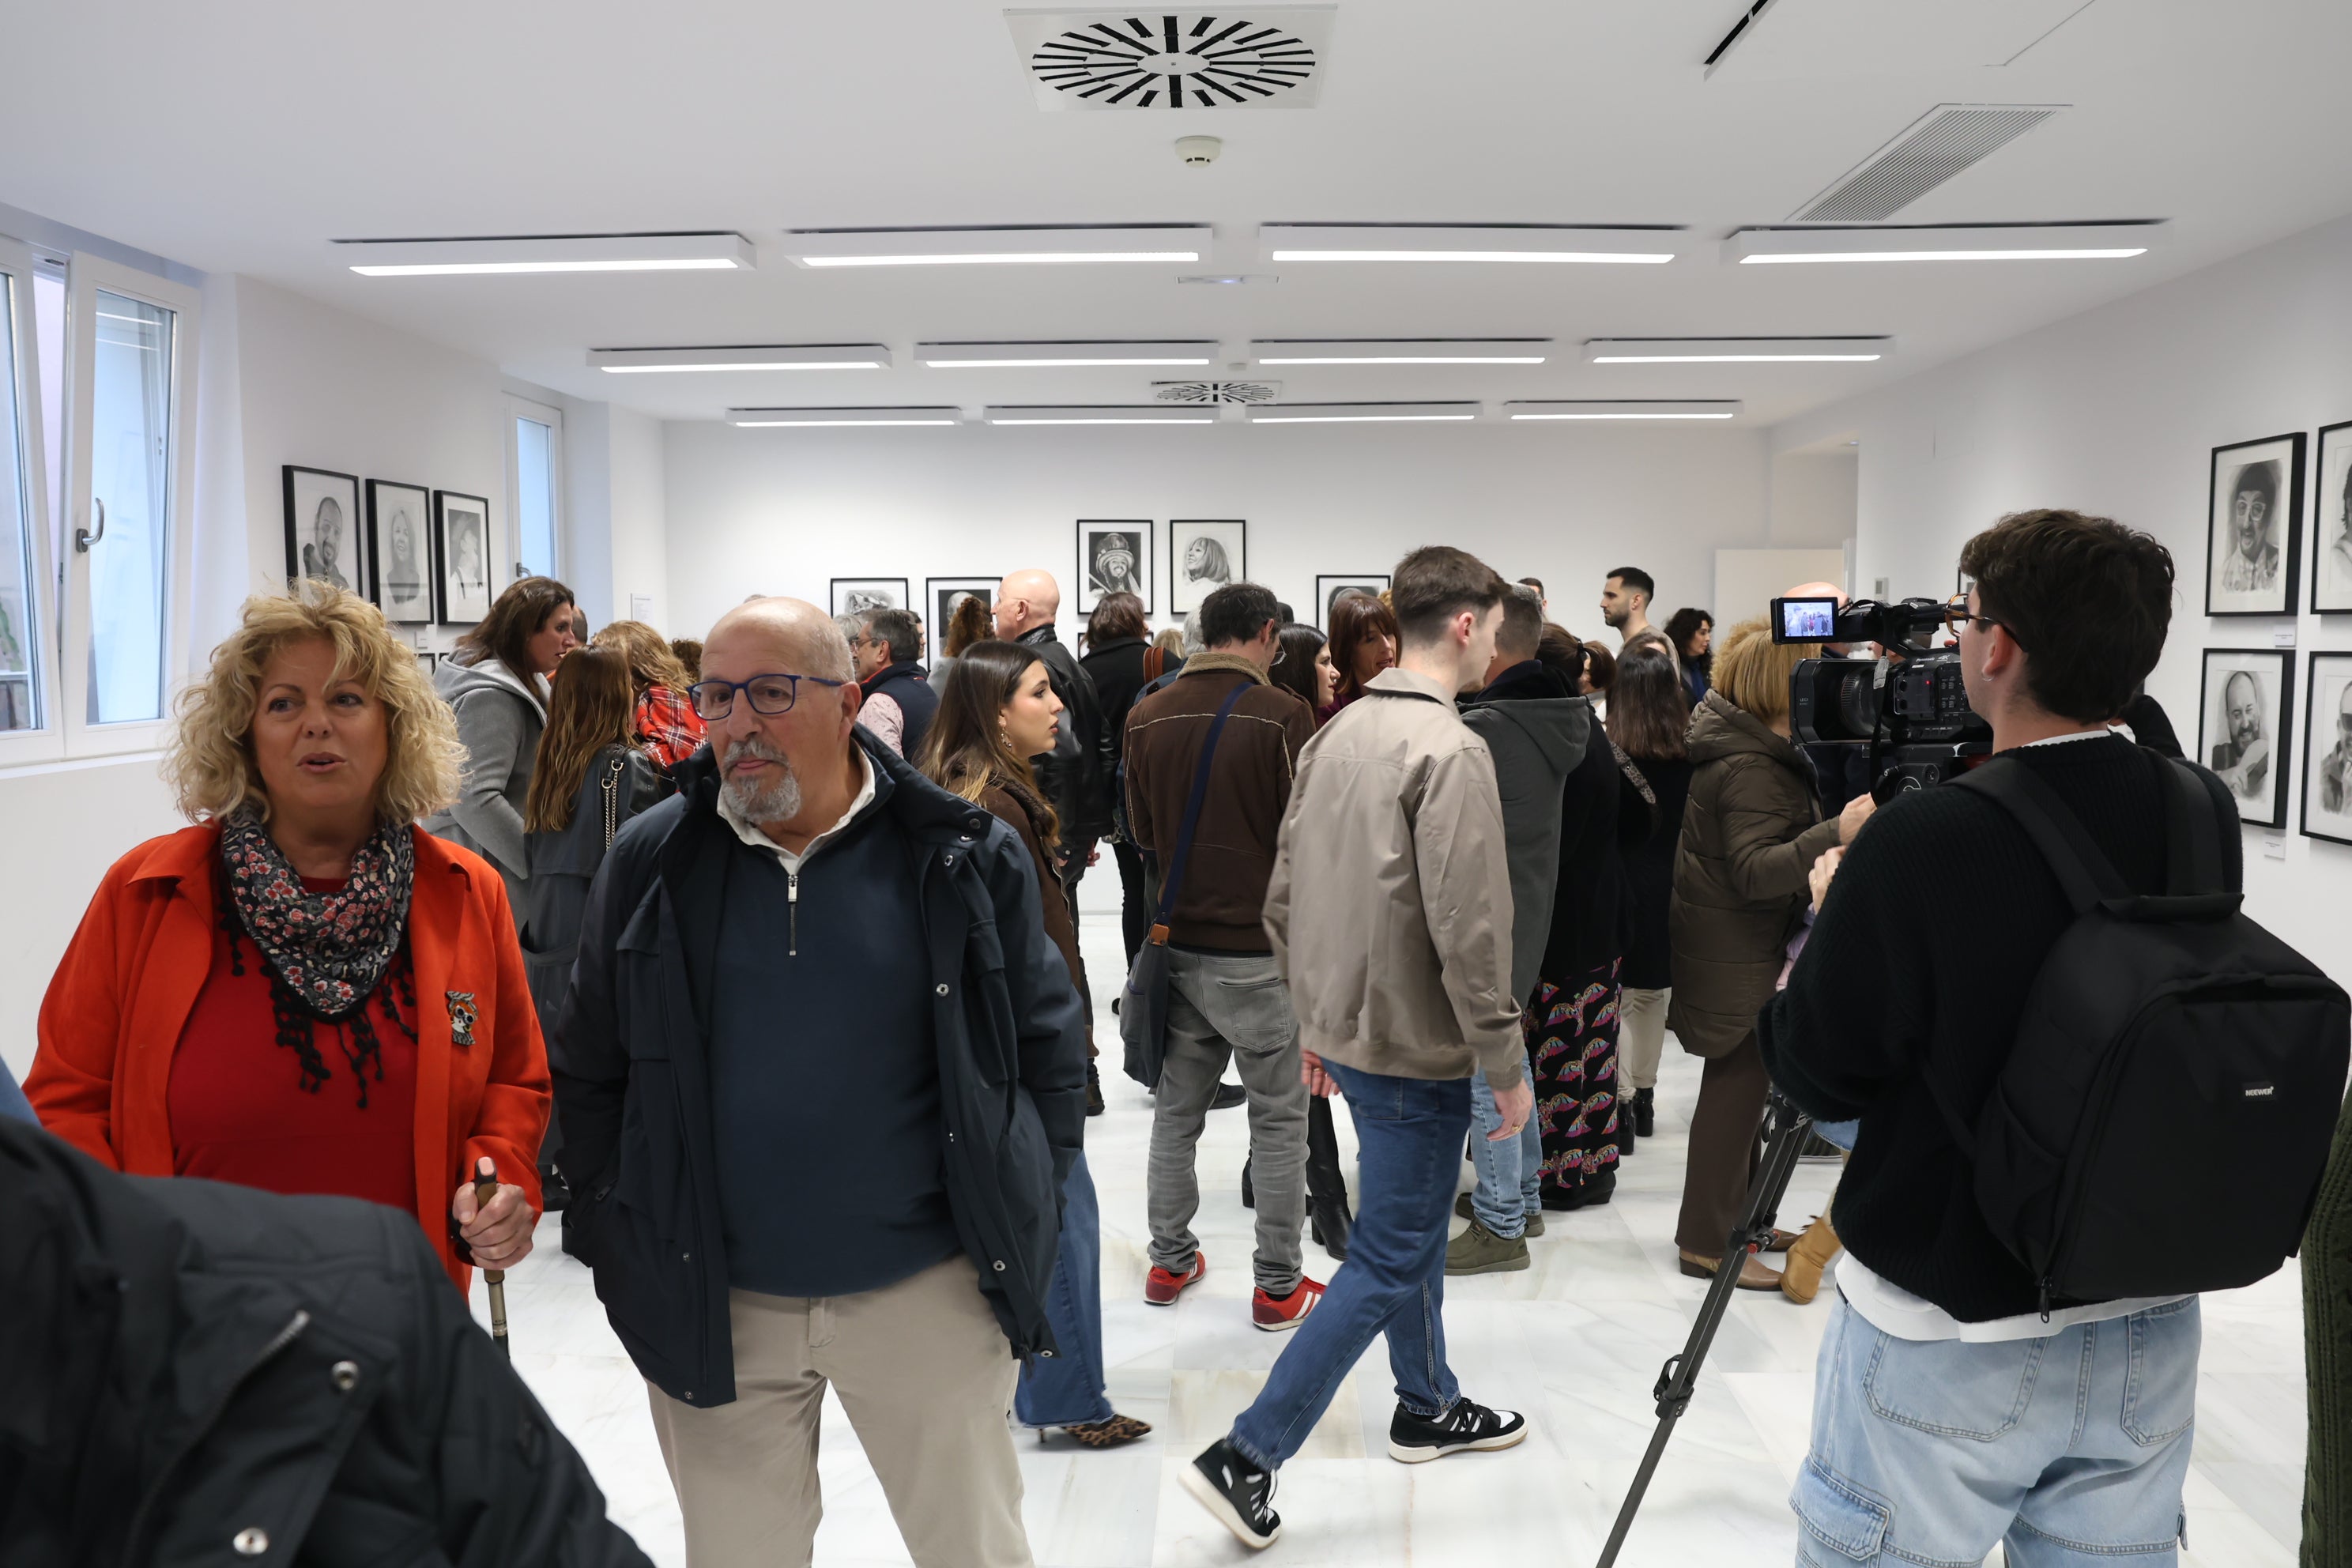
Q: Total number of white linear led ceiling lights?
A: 12